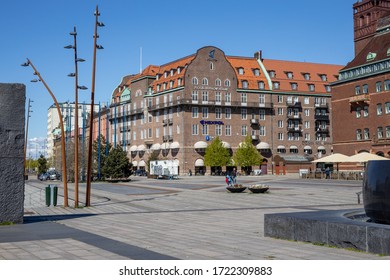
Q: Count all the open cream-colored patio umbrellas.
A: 2